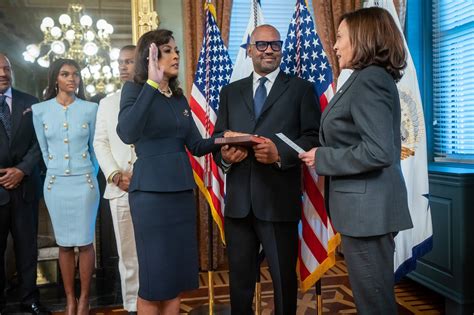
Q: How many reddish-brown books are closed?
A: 1